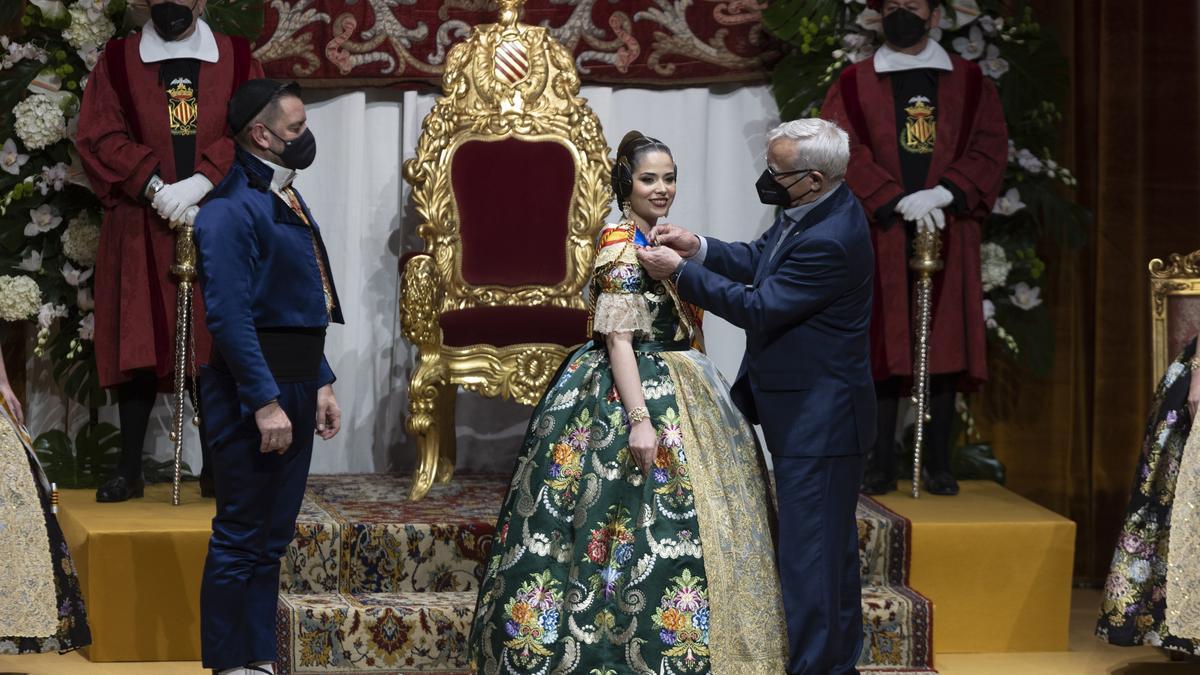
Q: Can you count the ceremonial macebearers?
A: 2